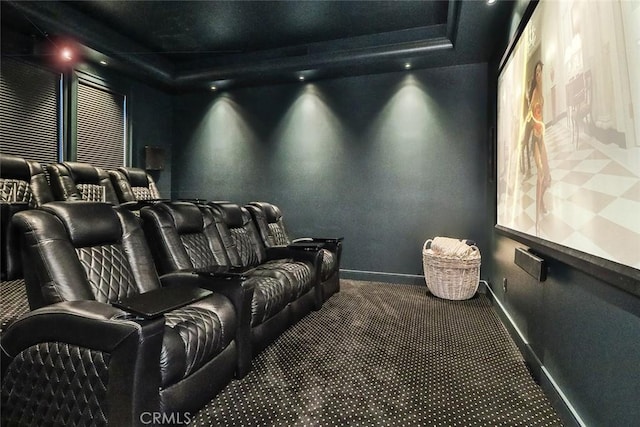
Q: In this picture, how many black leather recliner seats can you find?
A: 7